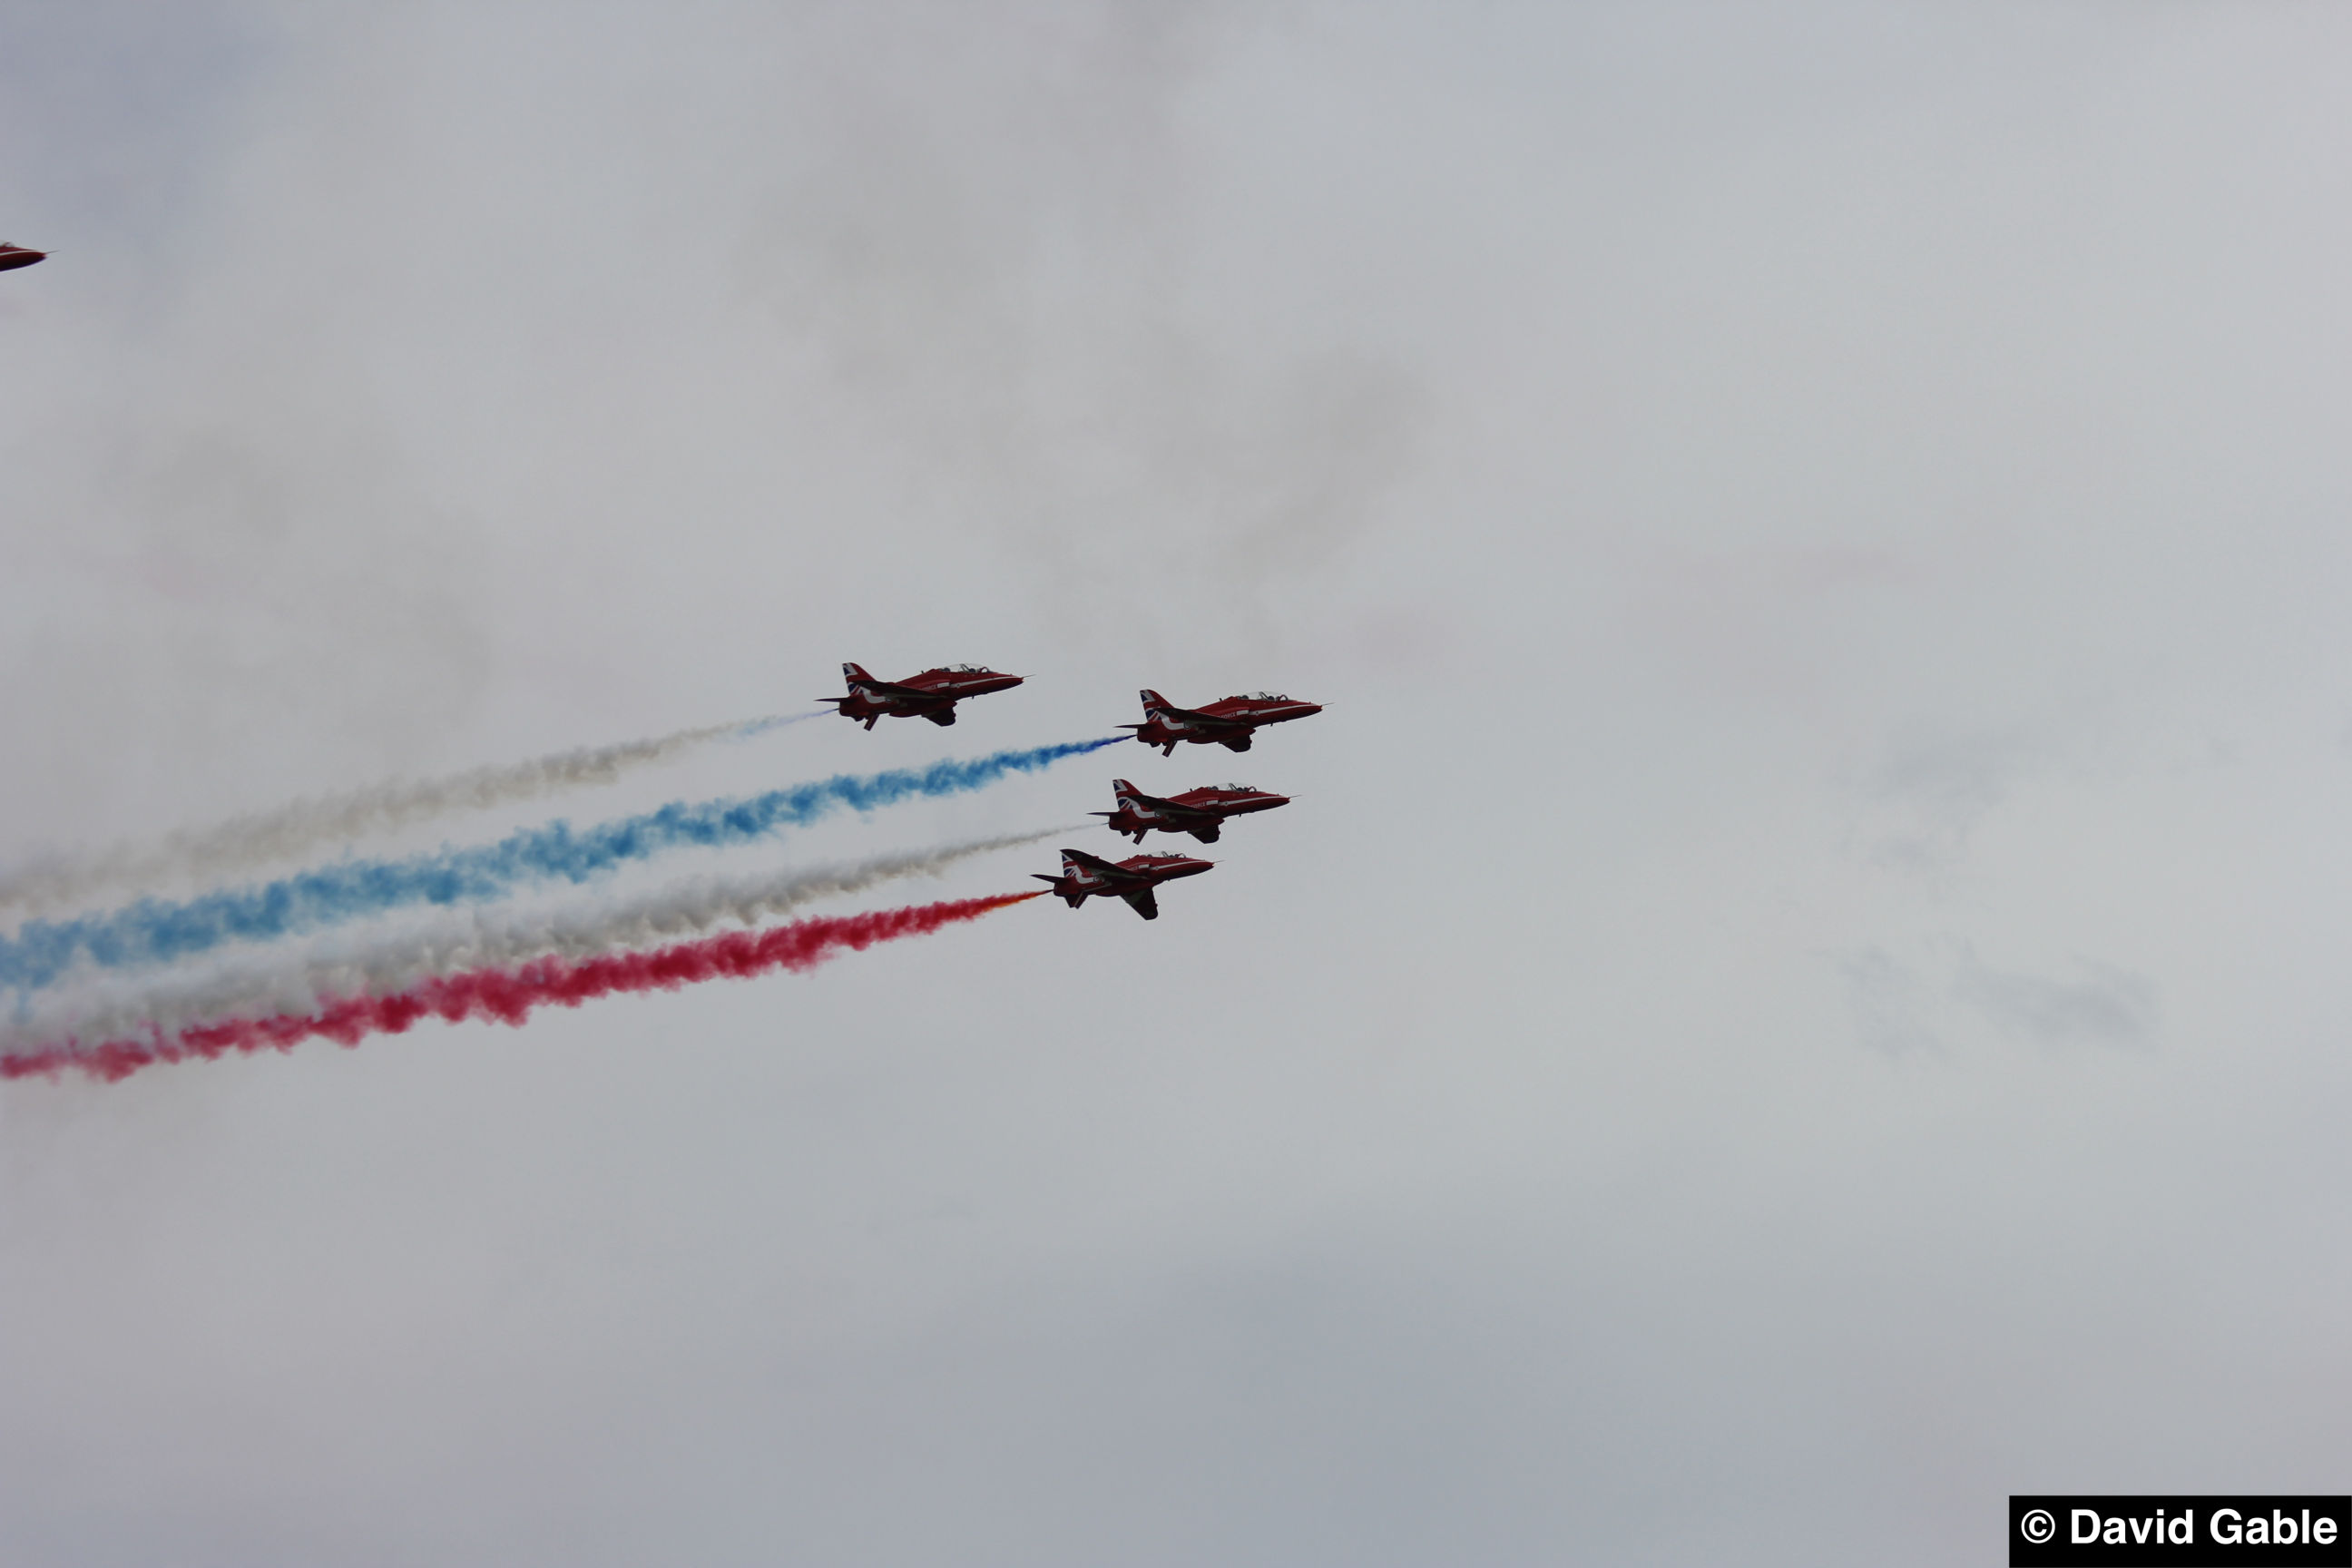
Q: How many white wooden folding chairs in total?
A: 0